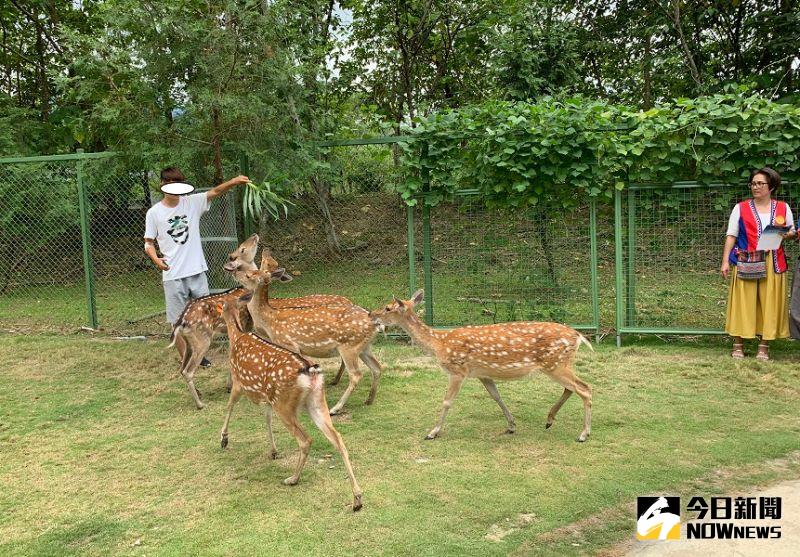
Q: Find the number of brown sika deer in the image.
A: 5